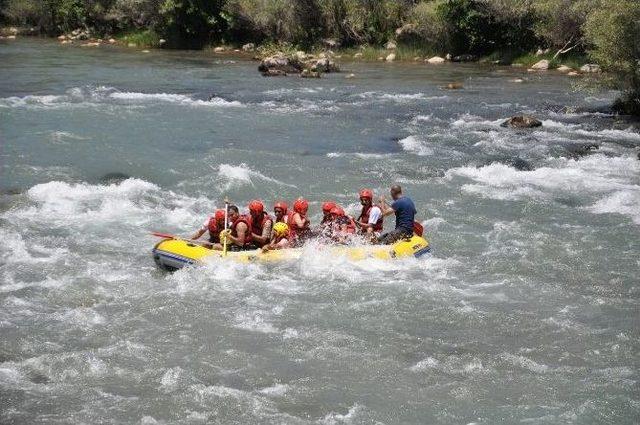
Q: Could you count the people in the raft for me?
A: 10